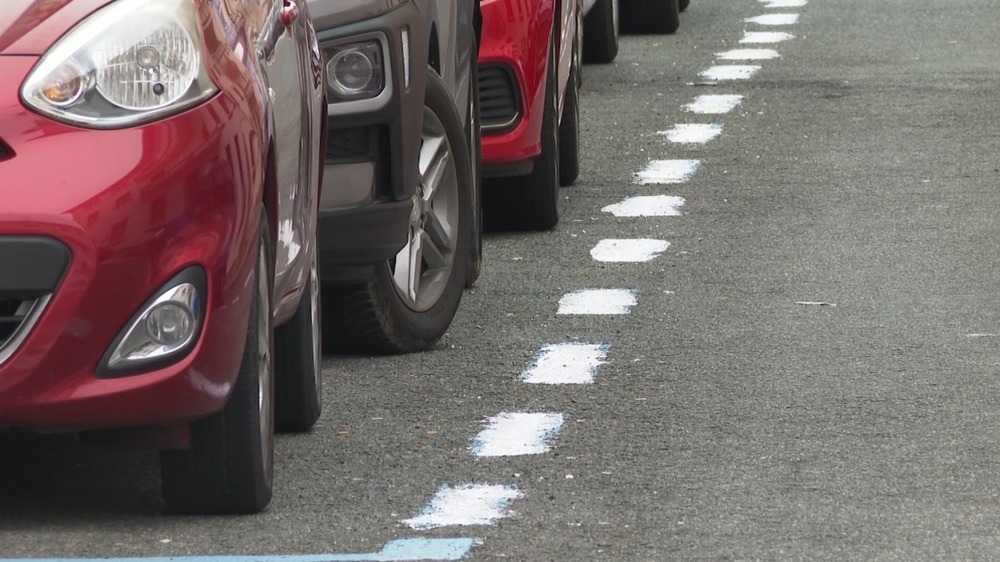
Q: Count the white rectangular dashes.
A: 14